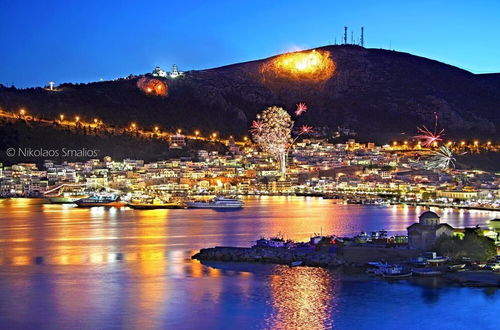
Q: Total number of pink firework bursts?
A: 4